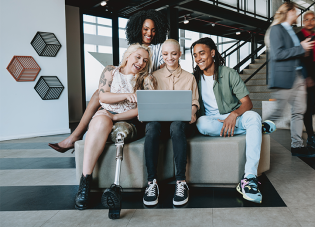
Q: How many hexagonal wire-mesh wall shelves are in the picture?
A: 3